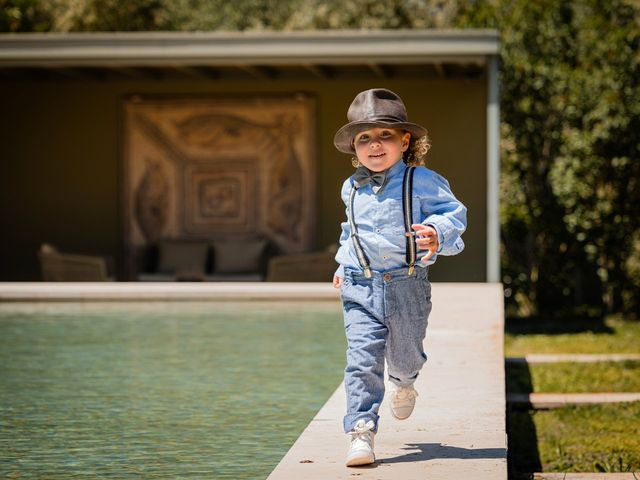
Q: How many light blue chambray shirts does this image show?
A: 1